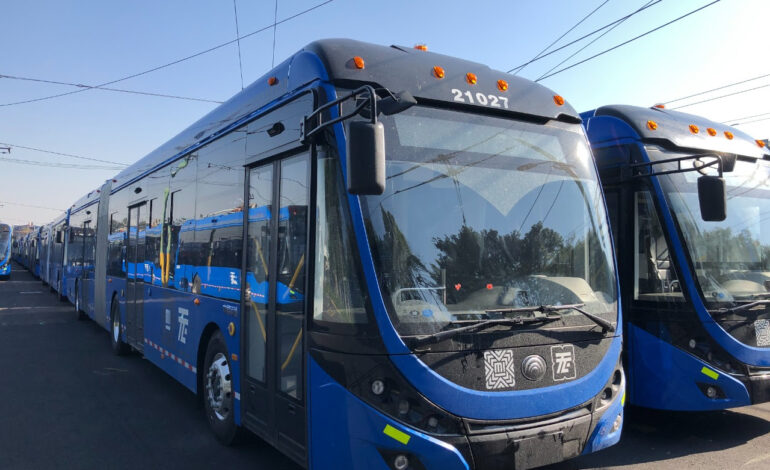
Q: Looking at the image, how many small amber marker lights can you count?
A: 12